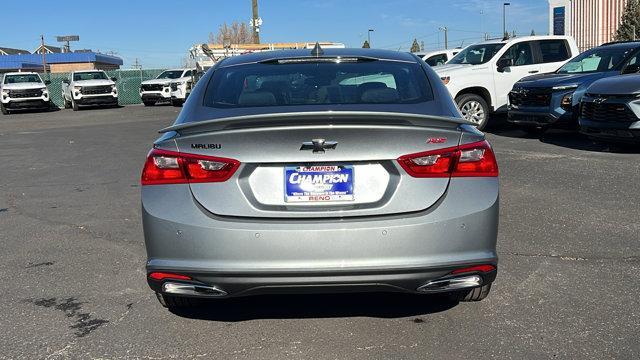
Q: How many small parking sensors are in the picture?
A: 4